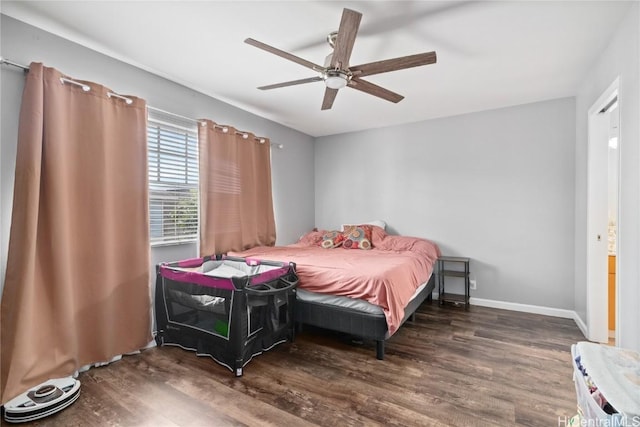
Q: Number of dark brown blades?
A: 6